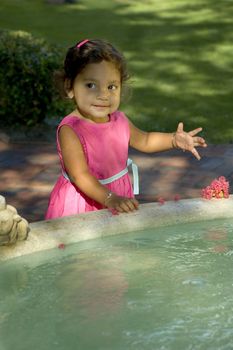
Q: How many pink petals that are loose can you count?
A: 4